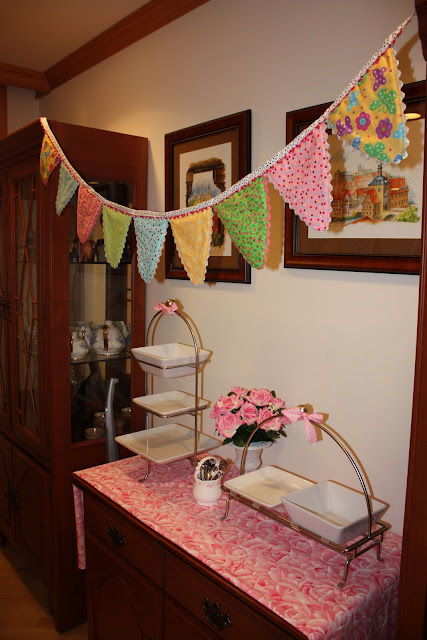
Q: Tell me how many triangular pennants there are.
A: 9